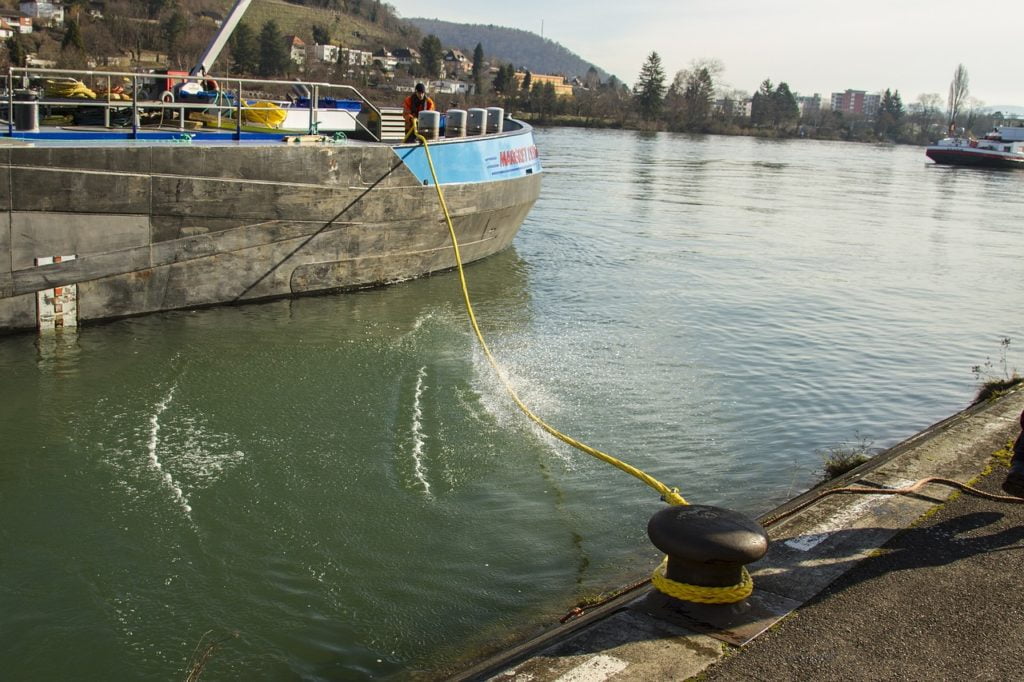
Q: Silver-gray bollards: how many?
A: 4